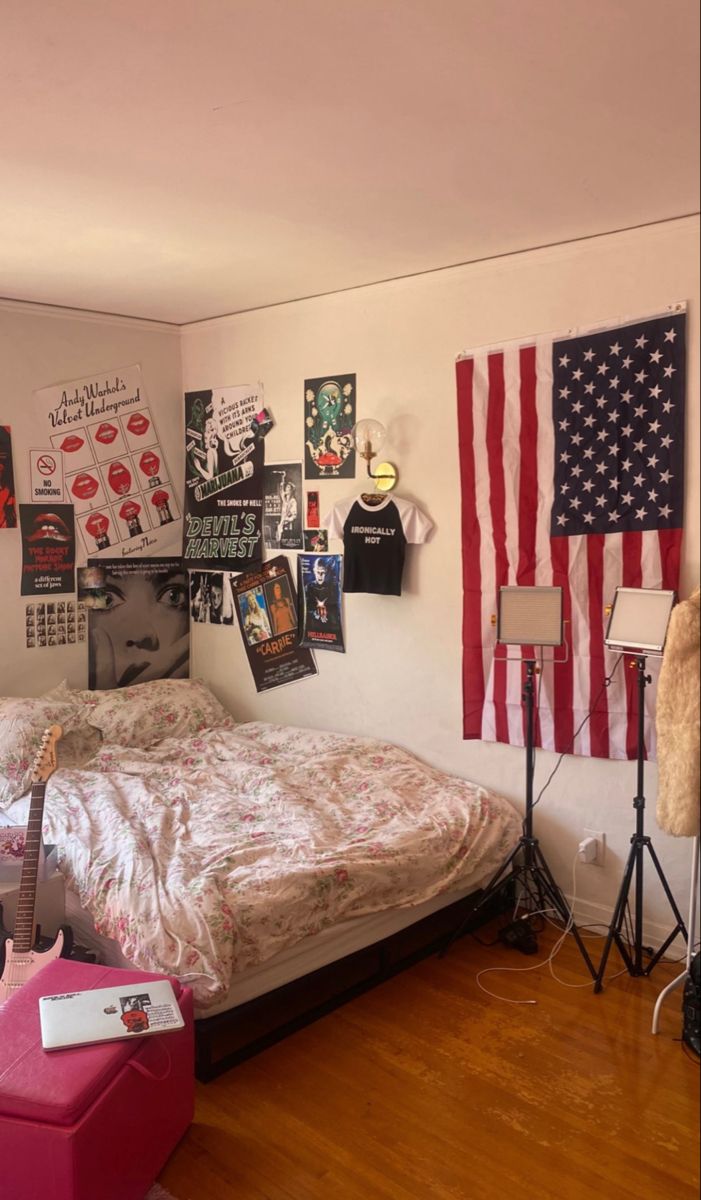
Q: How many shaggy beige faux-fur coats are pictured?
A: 1